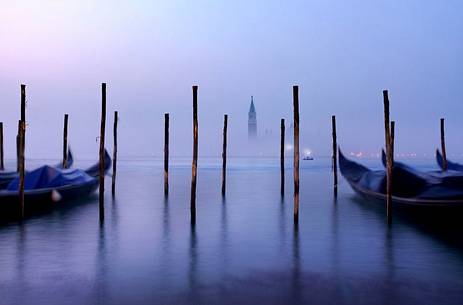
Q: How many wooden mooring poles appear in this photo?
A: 15